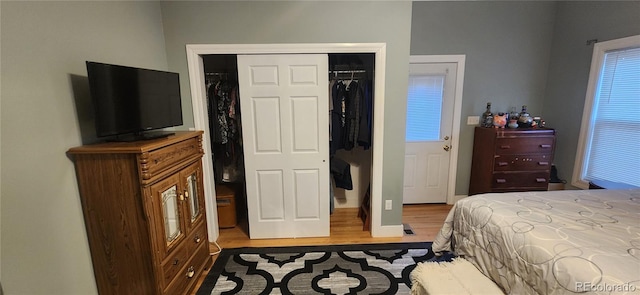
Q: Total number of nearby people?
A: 0